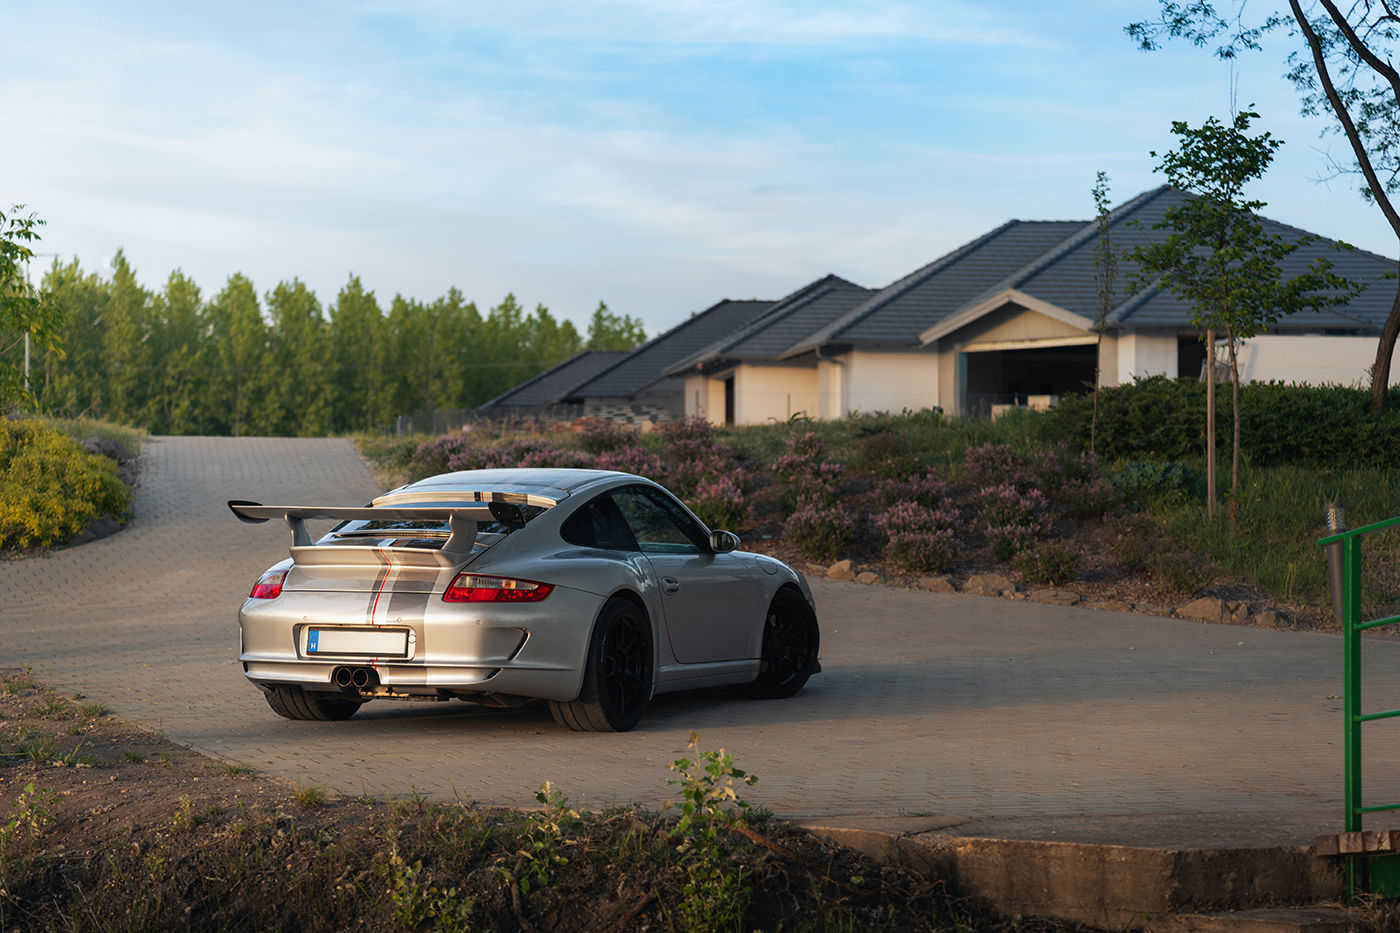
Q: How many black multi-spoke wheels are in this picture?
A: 2